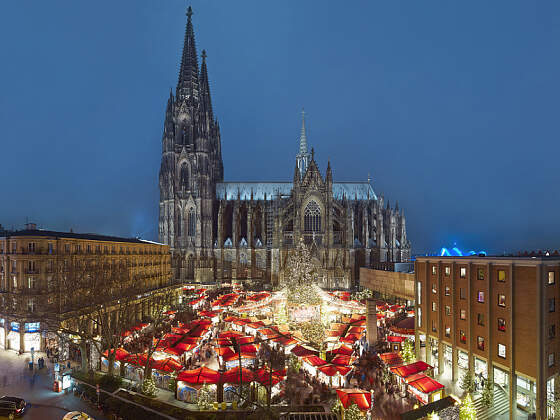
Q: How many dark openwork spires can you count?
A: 2